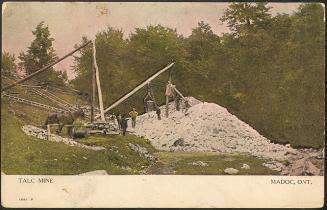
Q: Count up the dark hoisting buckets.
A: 1